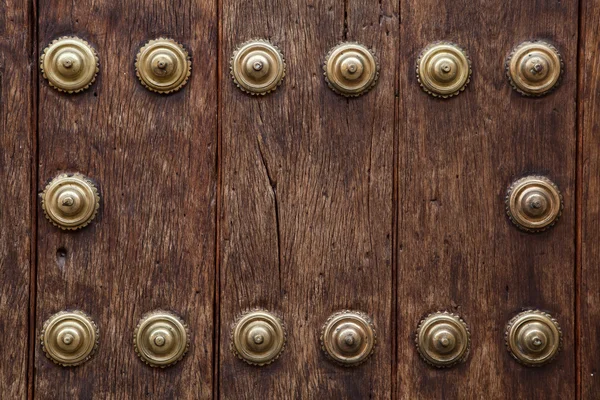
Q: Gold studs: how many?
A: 14